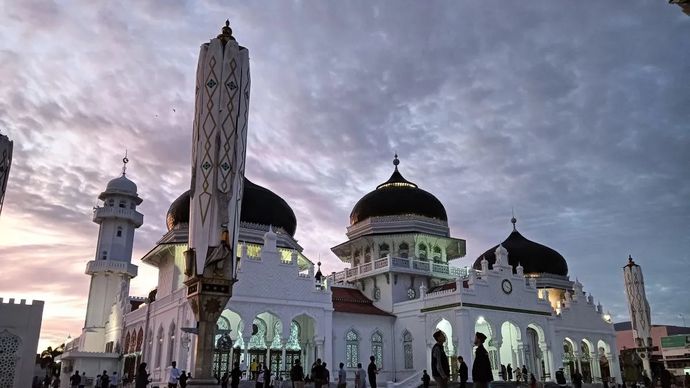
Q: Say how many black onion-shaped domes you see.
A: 3